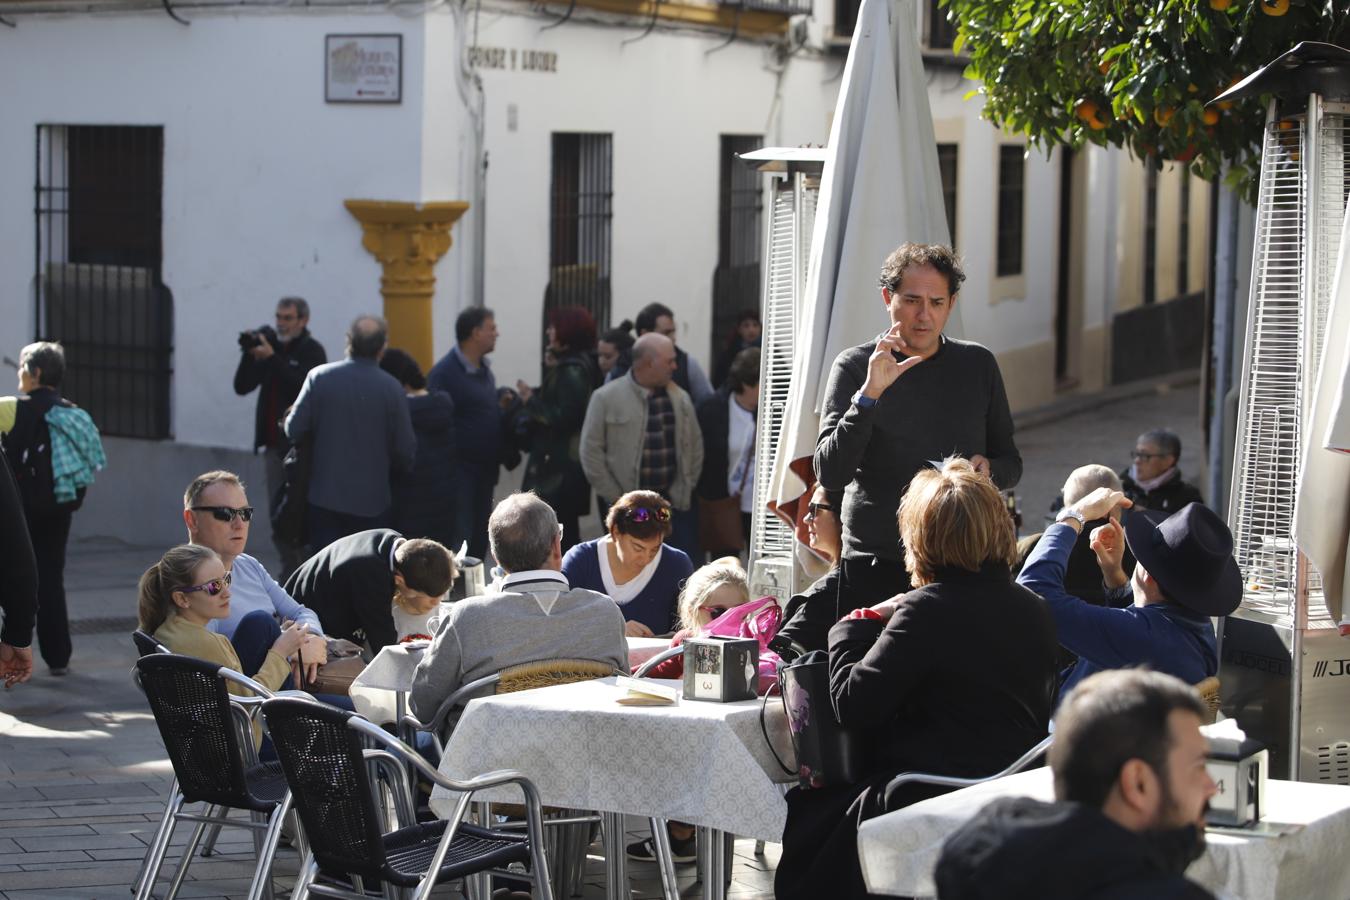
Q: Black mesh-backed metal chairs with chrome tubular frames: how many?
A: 3